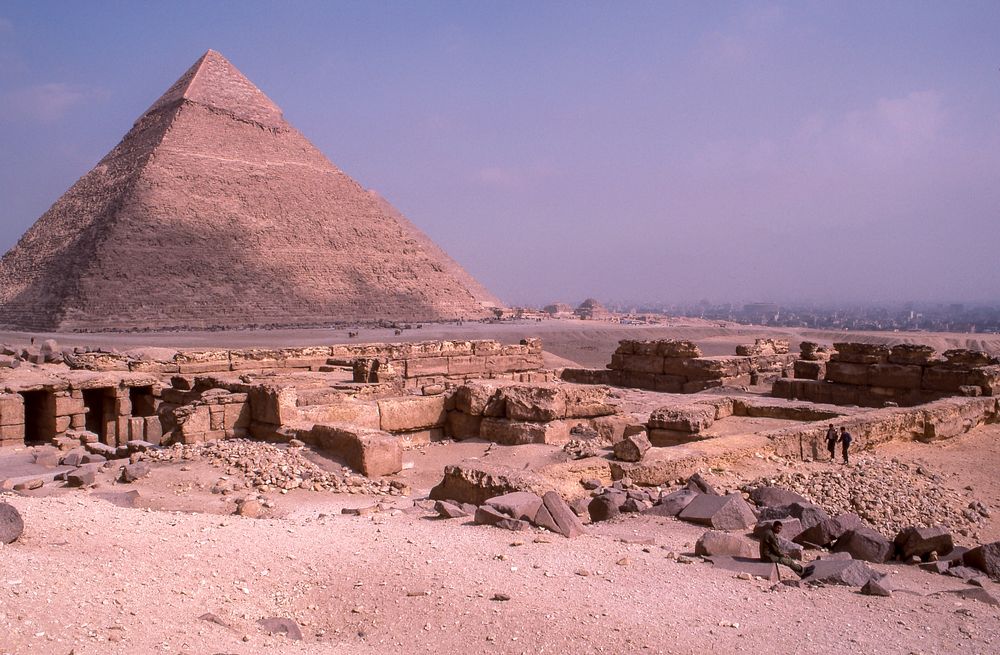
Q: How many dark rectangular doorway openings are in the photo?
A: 3